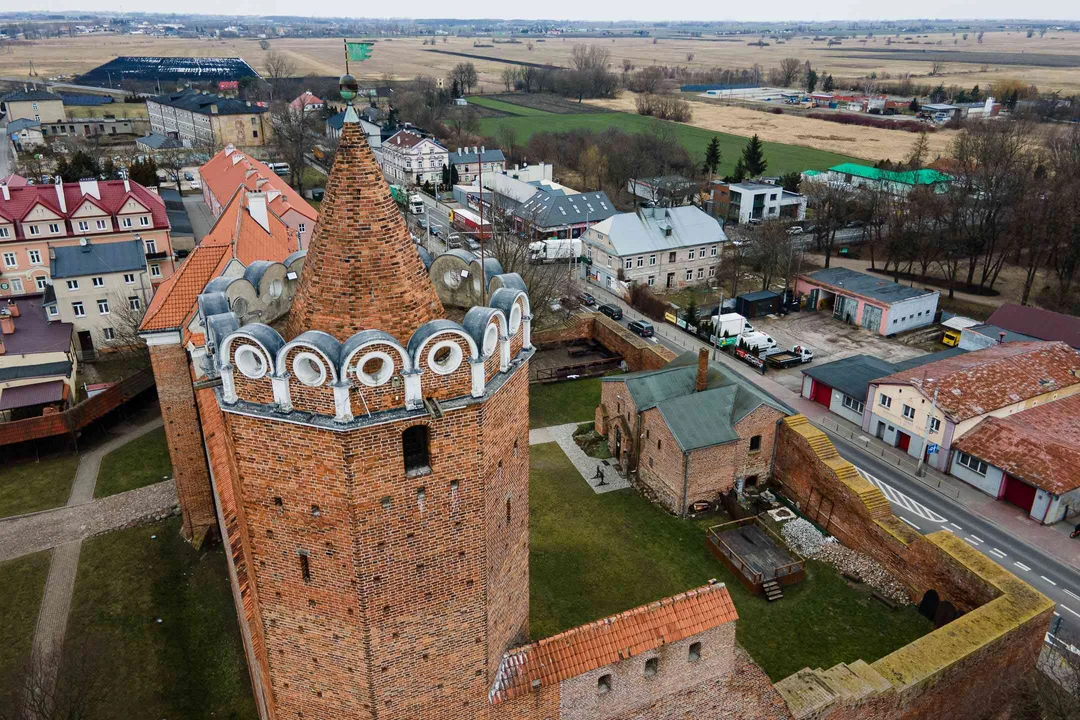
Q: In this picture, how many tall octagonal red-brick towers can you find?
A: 1